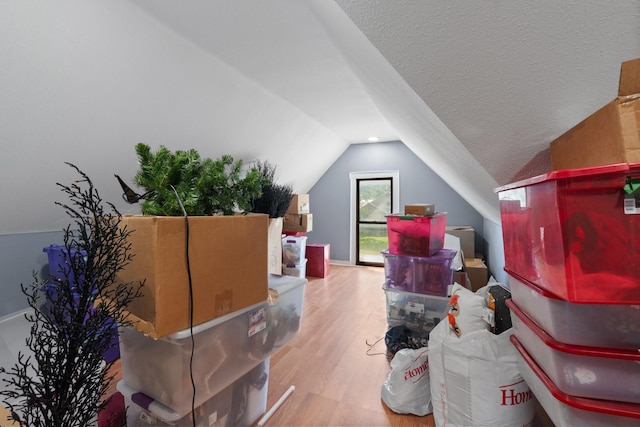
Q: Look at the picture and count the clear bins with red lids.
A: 3